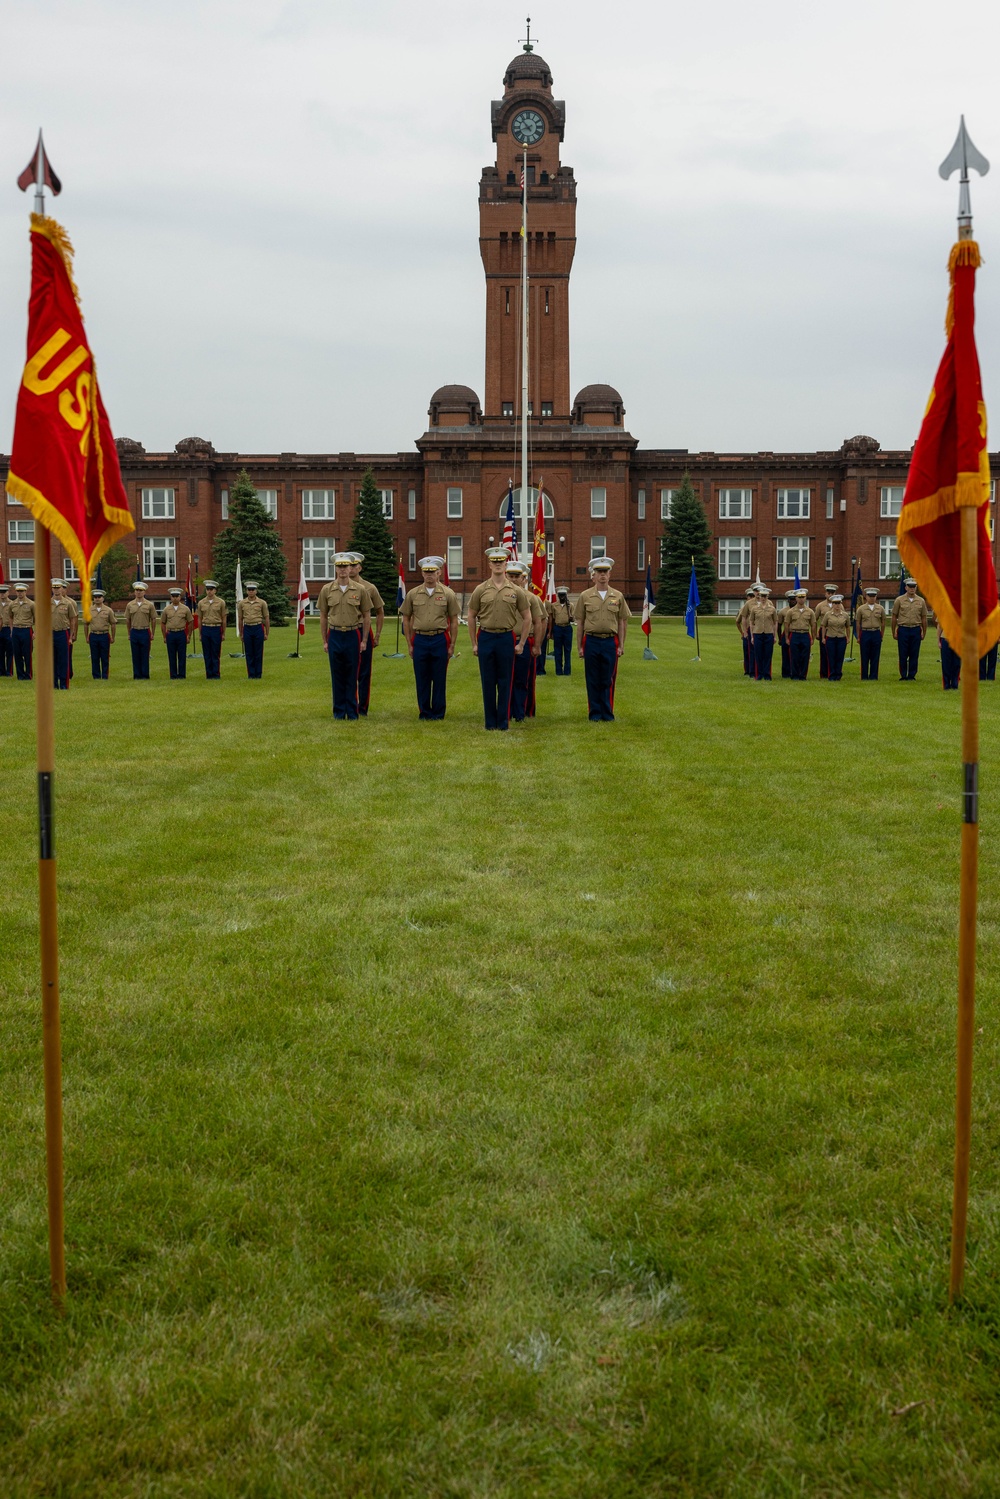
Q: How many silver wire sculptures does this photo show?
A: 0